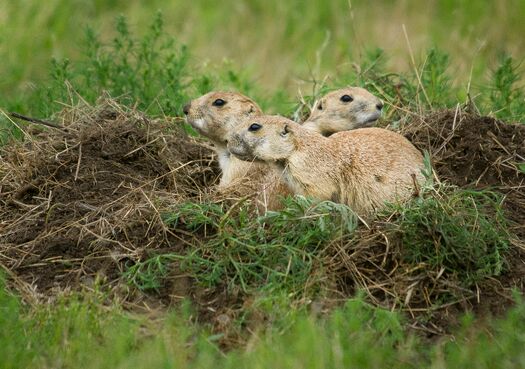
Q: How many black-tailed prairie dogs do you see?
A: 3